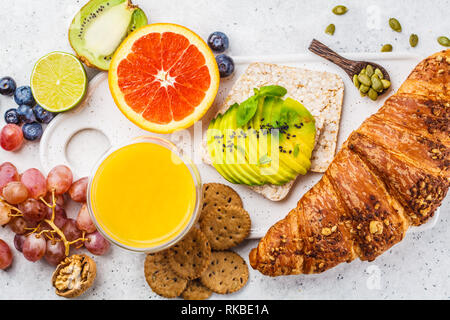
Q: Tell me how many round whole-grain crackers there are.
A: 6